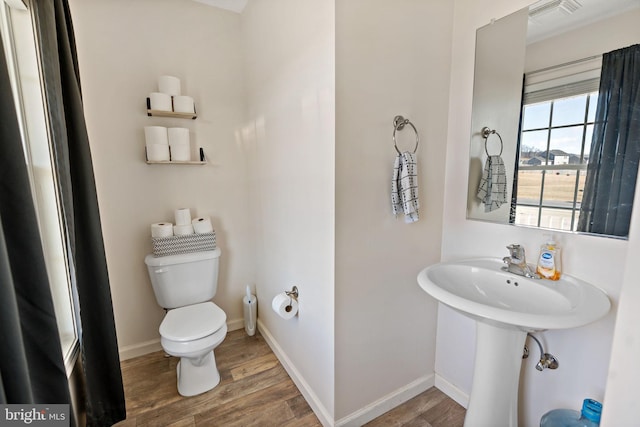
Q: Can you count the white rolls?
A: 12